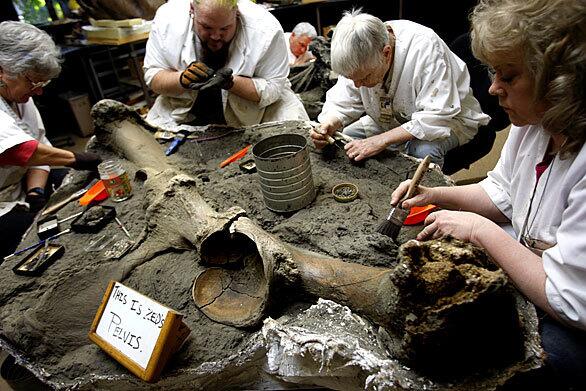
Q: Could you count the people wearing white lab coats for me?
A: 5